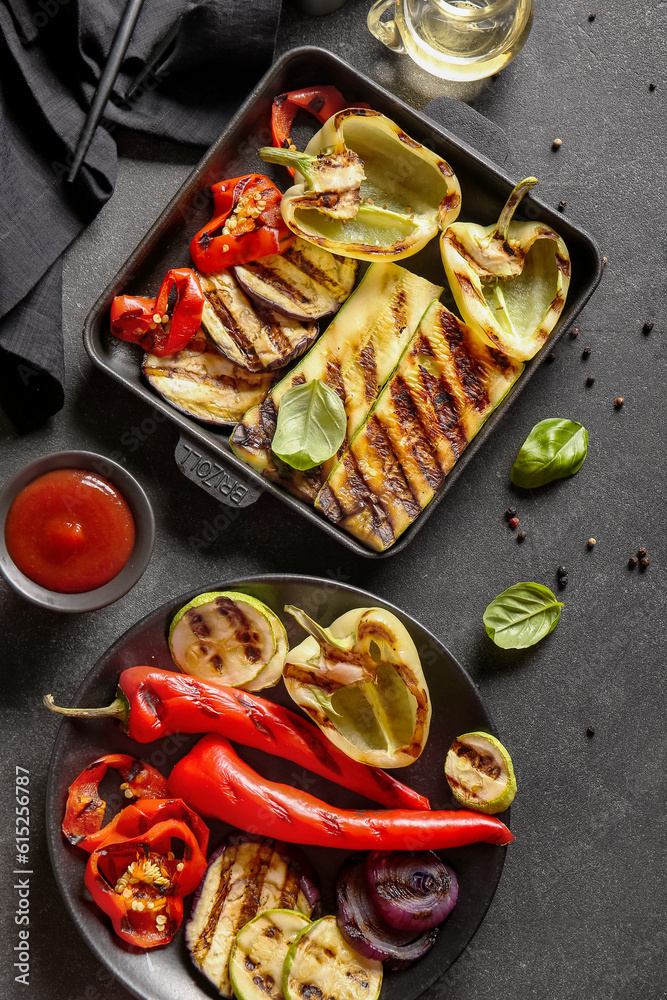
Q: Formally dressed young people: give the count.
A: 0